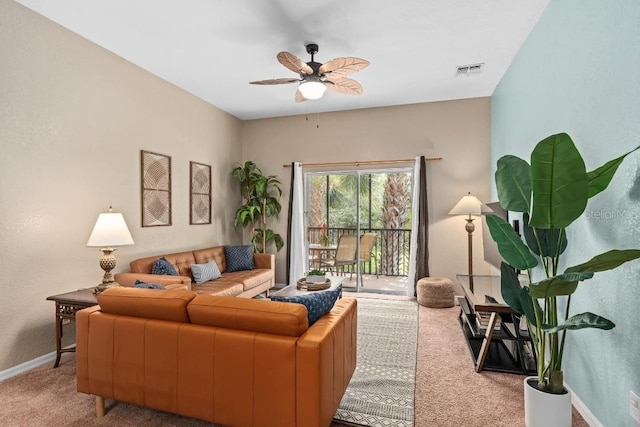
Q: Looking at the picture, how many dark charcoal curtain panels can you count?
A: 2